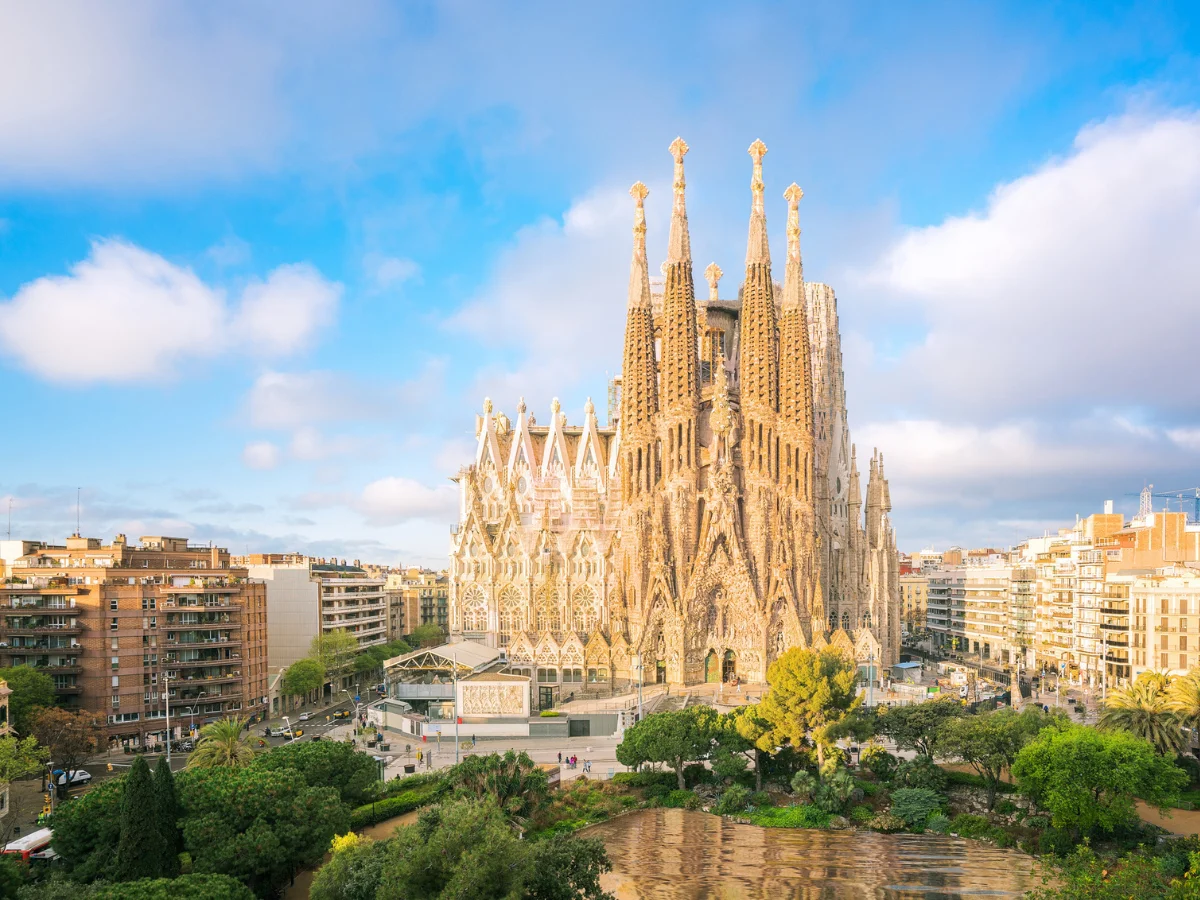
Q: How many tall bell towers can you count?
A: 4